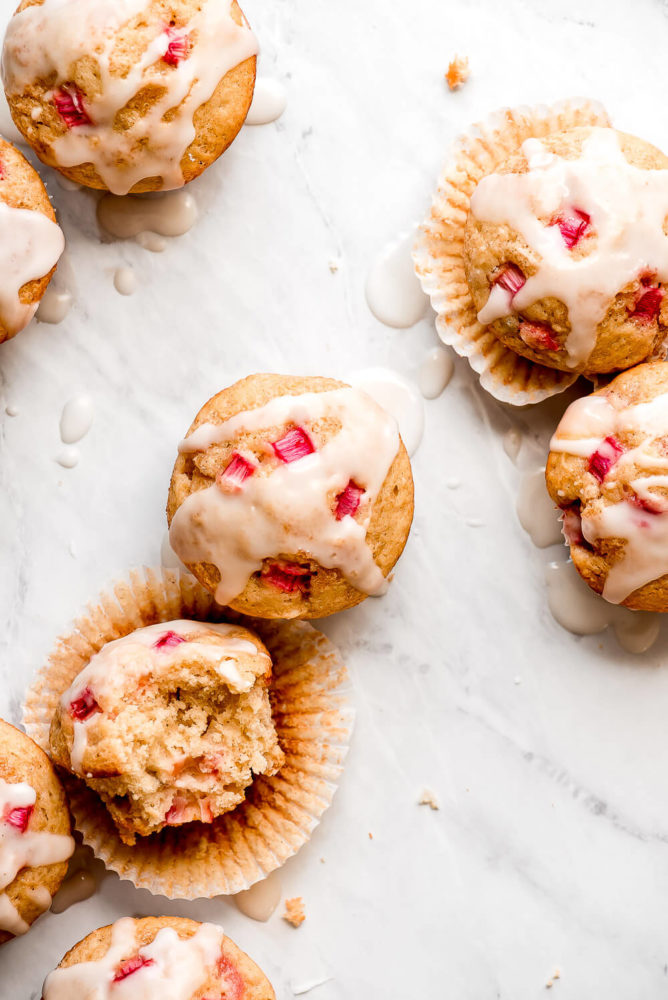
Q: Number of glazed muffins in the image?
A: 8